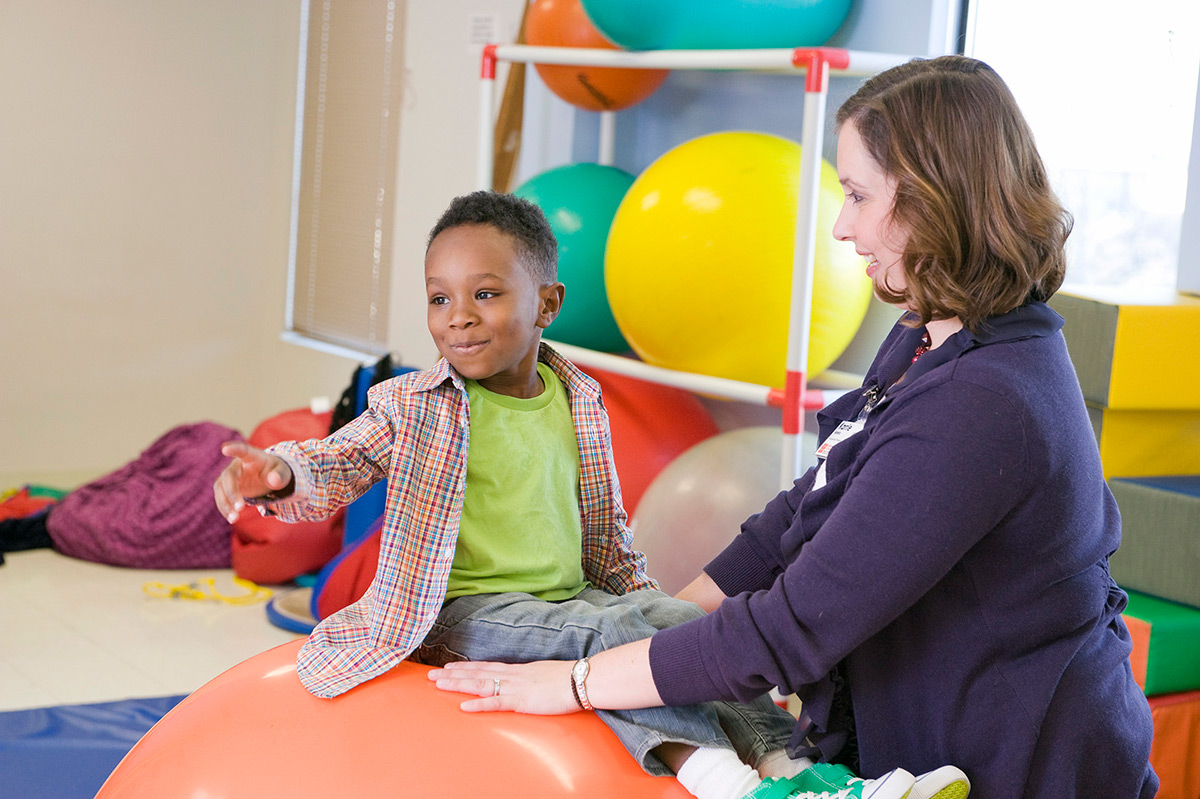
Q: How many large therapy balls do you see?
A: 7